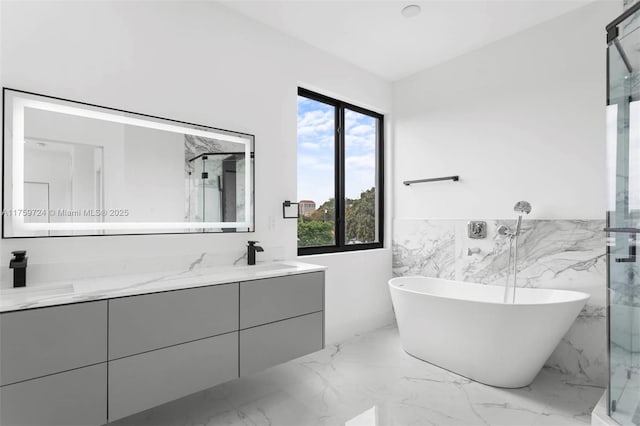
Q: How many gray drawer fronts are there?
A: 6